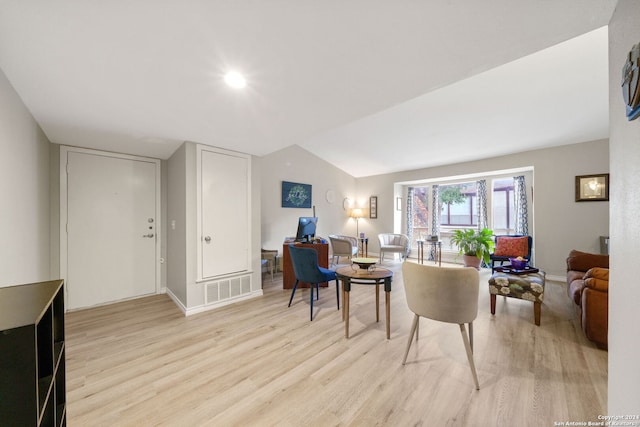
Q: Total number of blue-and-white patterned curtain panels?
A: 4